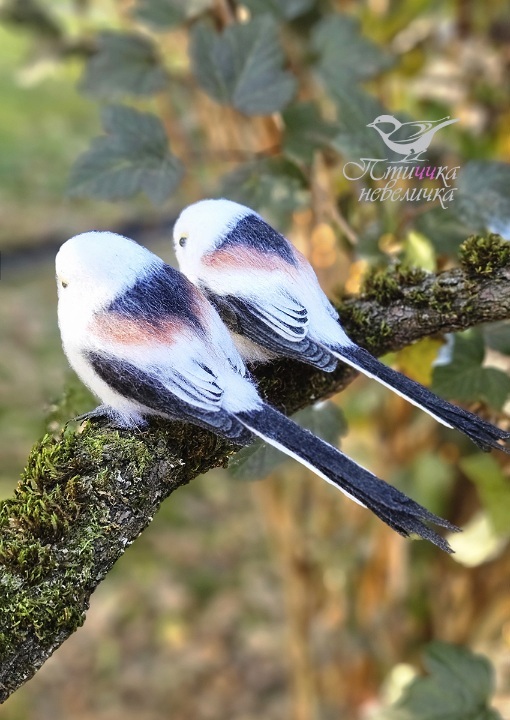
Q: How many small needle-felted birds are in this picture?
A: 2